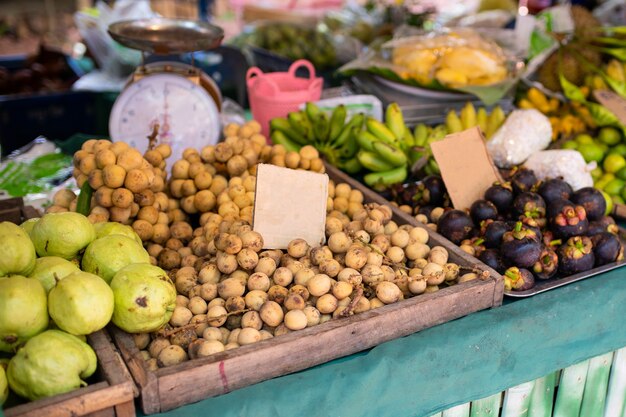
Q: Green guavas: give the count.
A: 11